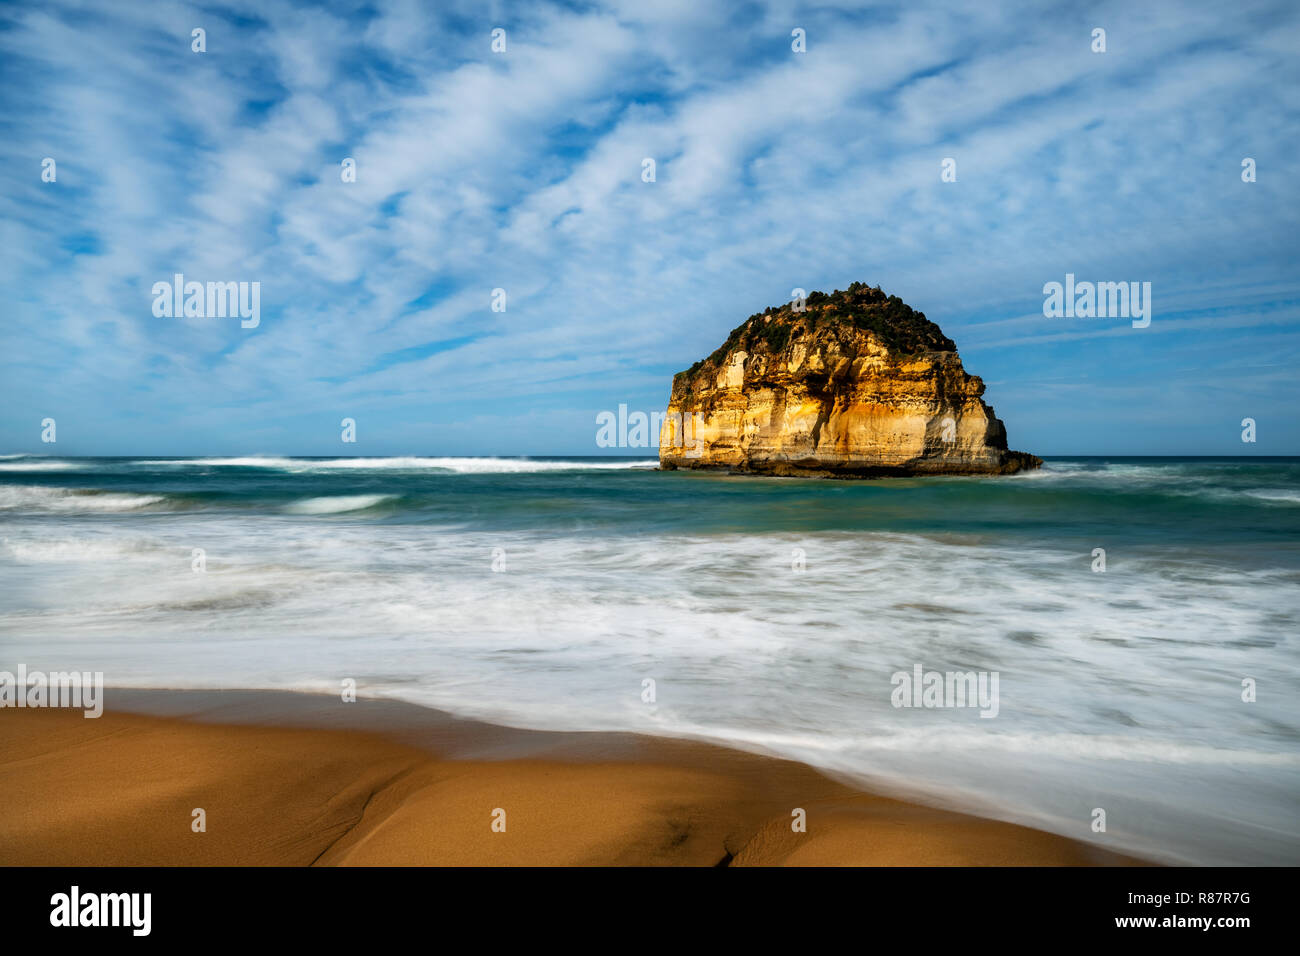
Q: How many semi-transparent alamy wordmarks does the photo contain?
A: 5